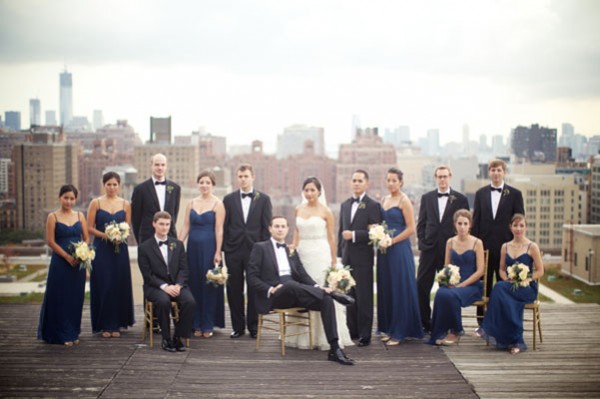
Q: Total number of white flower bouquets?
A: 7